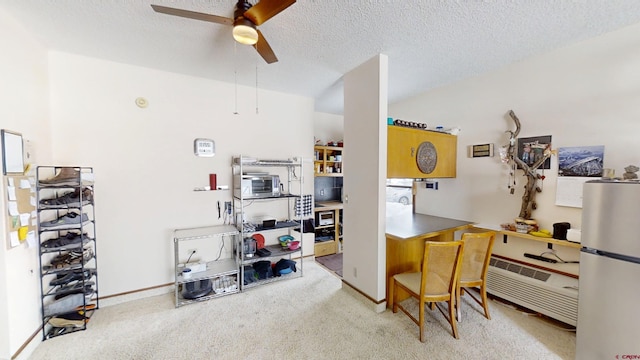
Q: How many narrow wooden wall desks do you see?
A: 1